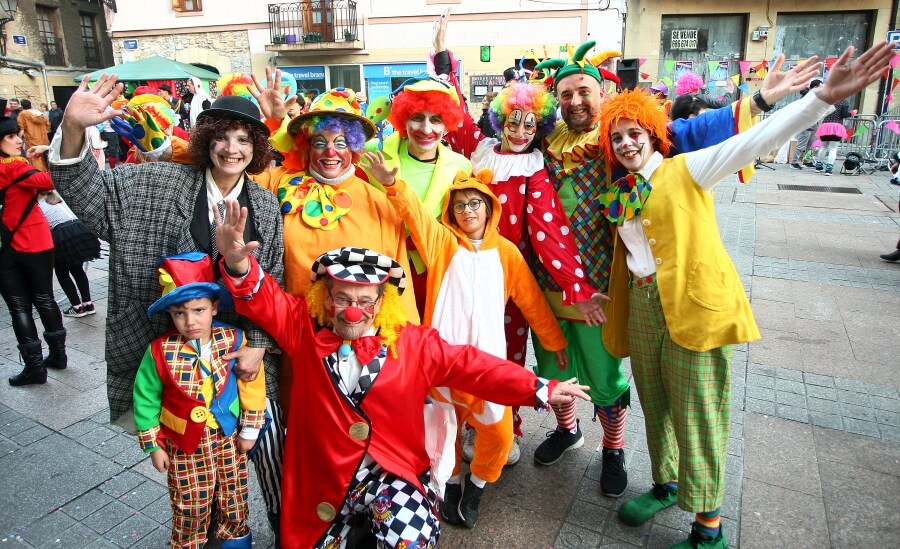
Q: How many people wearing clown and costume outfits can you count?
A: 9